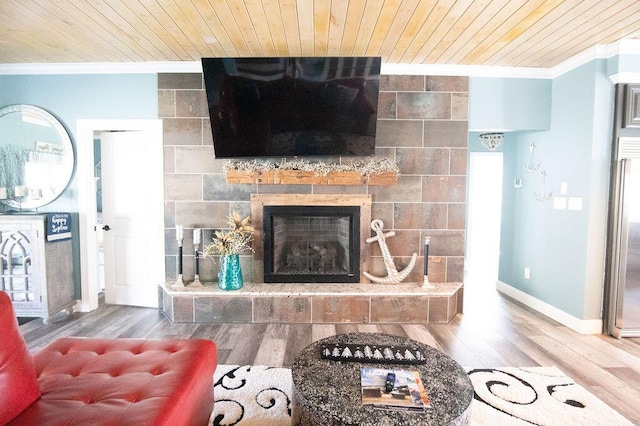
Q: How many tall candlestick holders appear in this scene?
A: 3